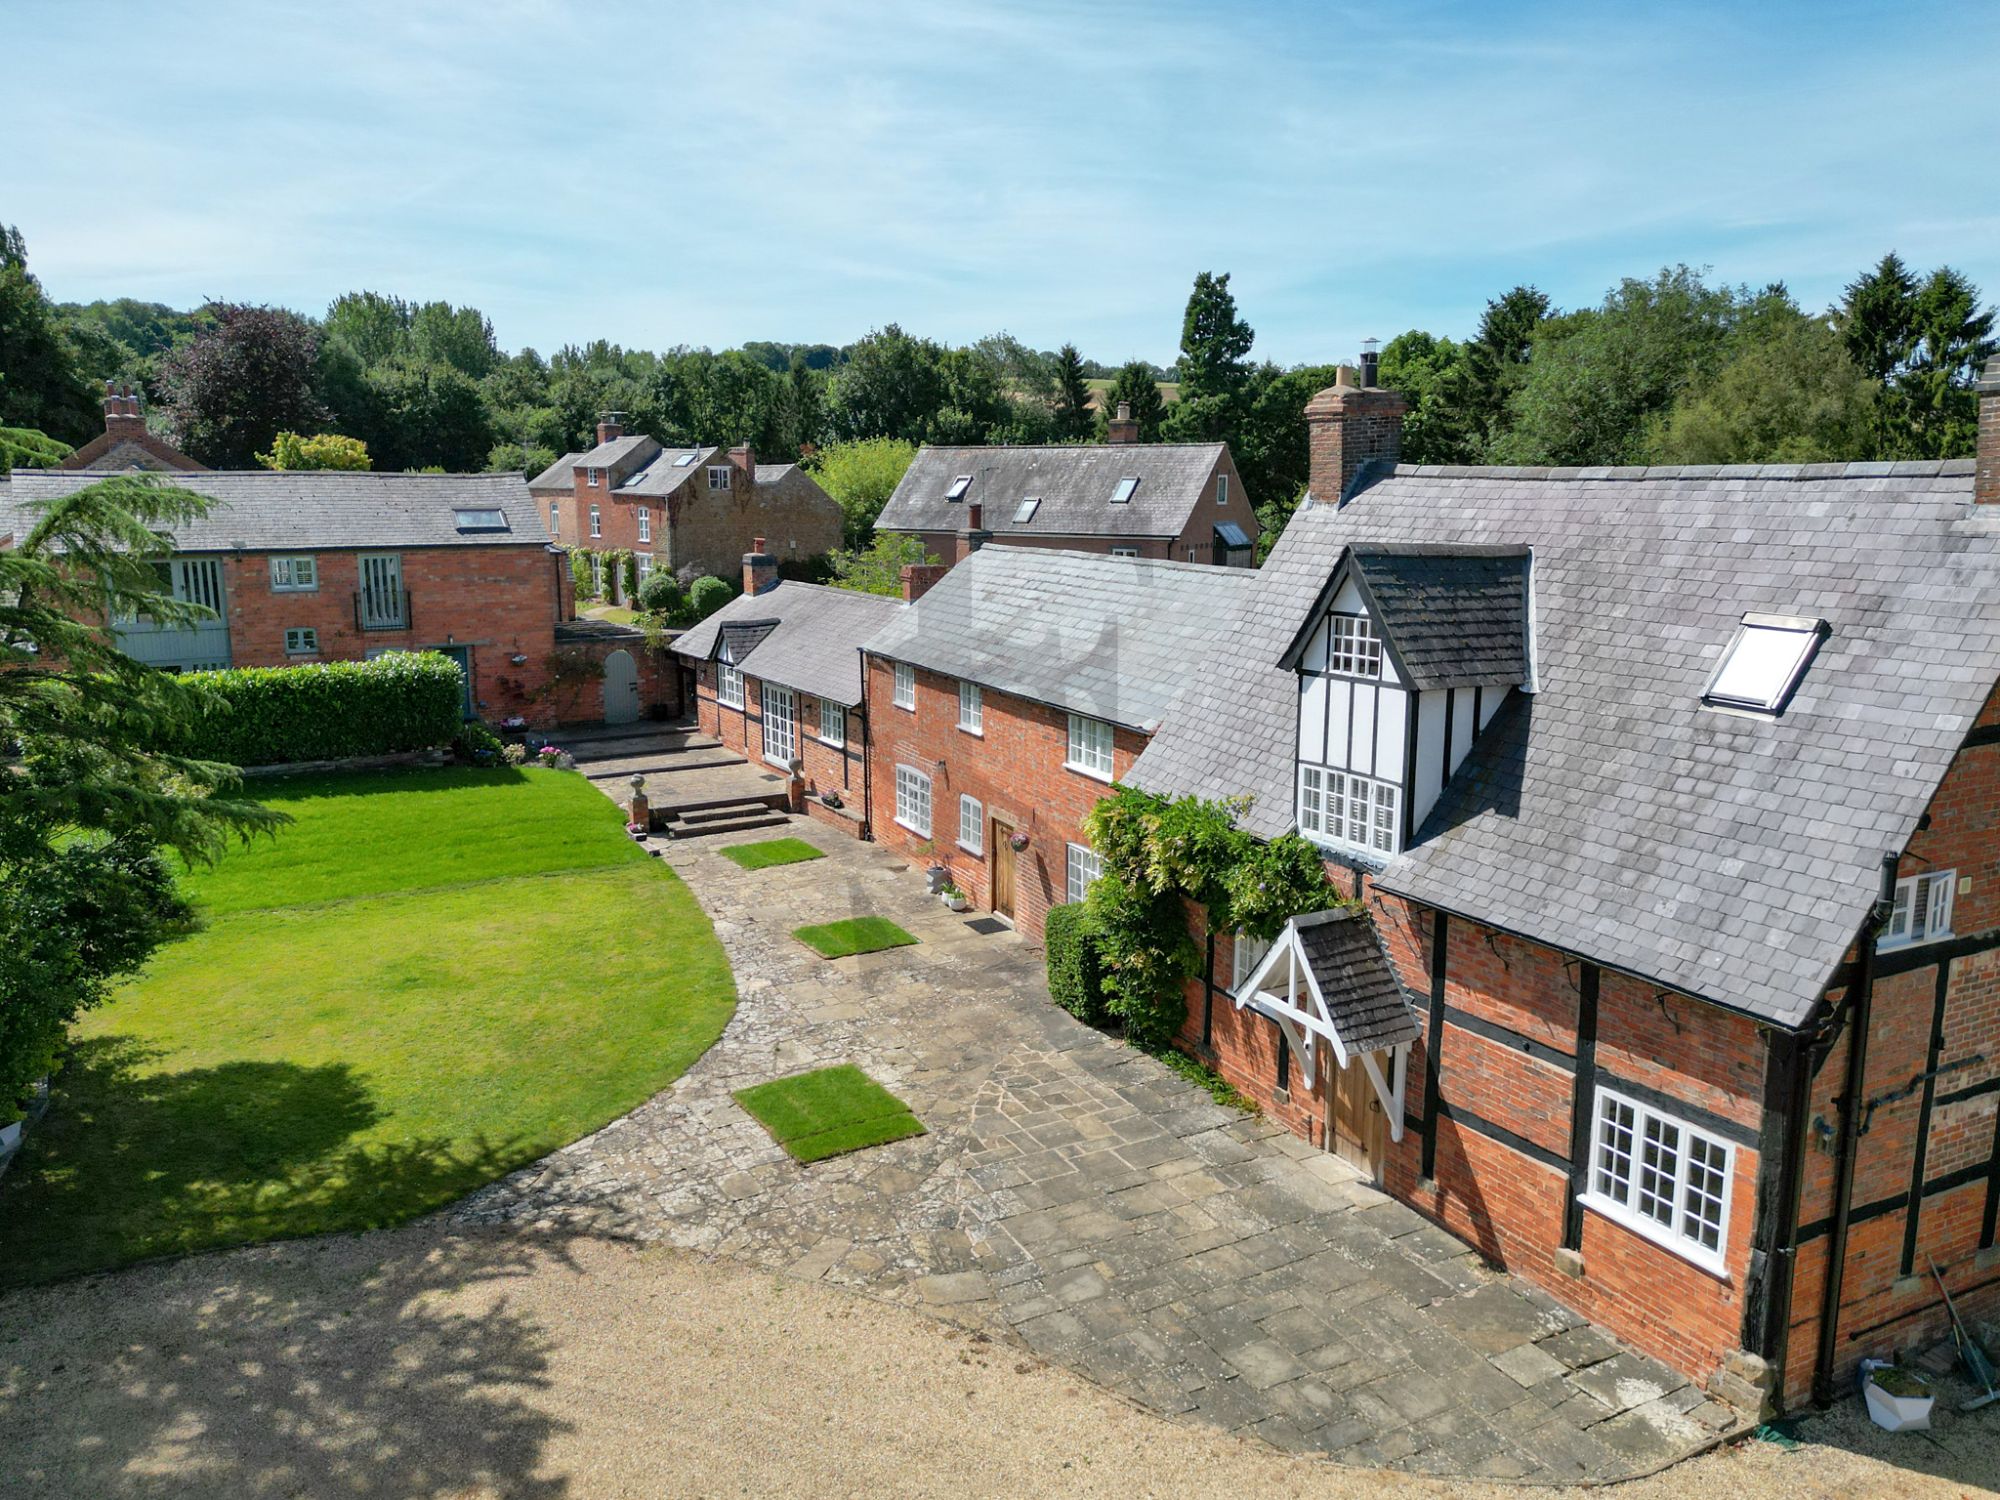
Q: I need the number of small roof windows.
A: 7